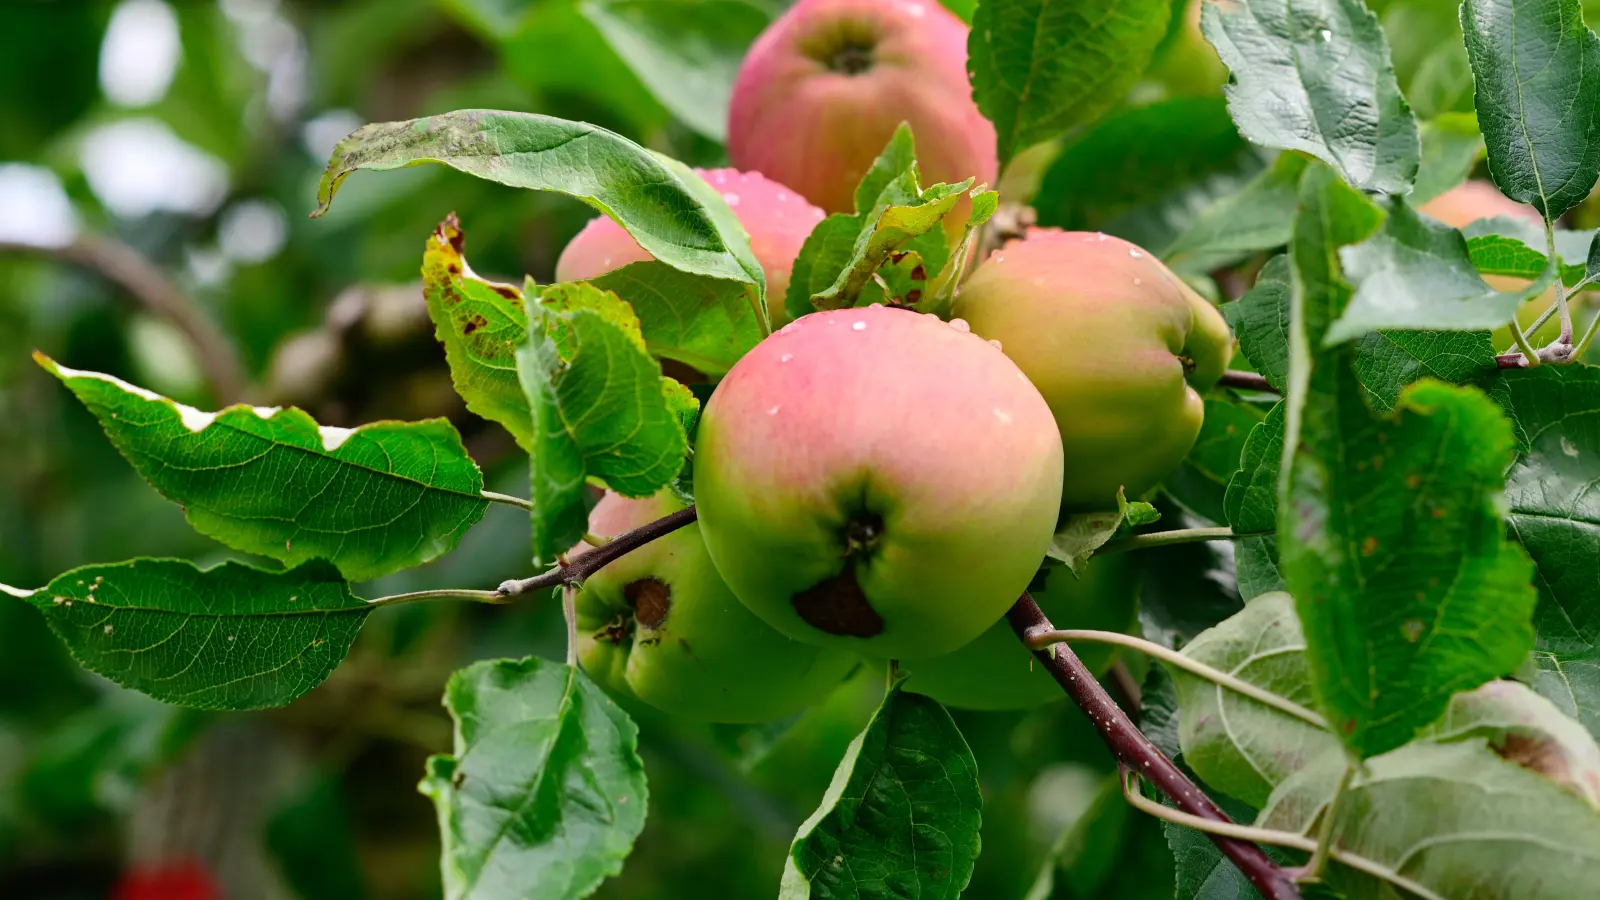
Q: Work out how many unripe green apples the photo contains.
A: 2